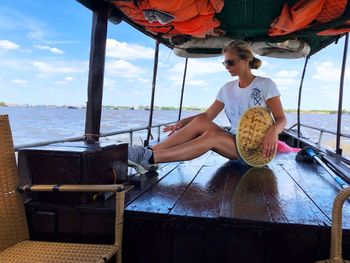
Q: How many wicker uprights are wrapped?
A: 2